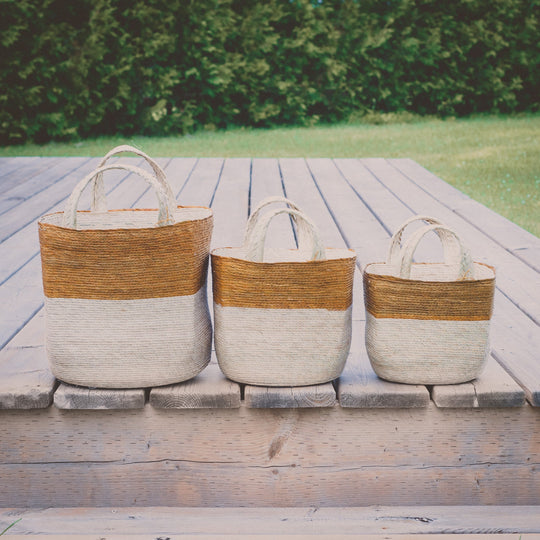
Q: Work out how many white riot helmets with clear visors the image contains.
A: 0